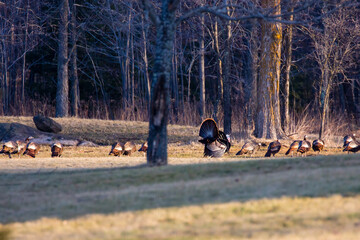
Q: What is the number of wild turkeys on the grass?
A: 15